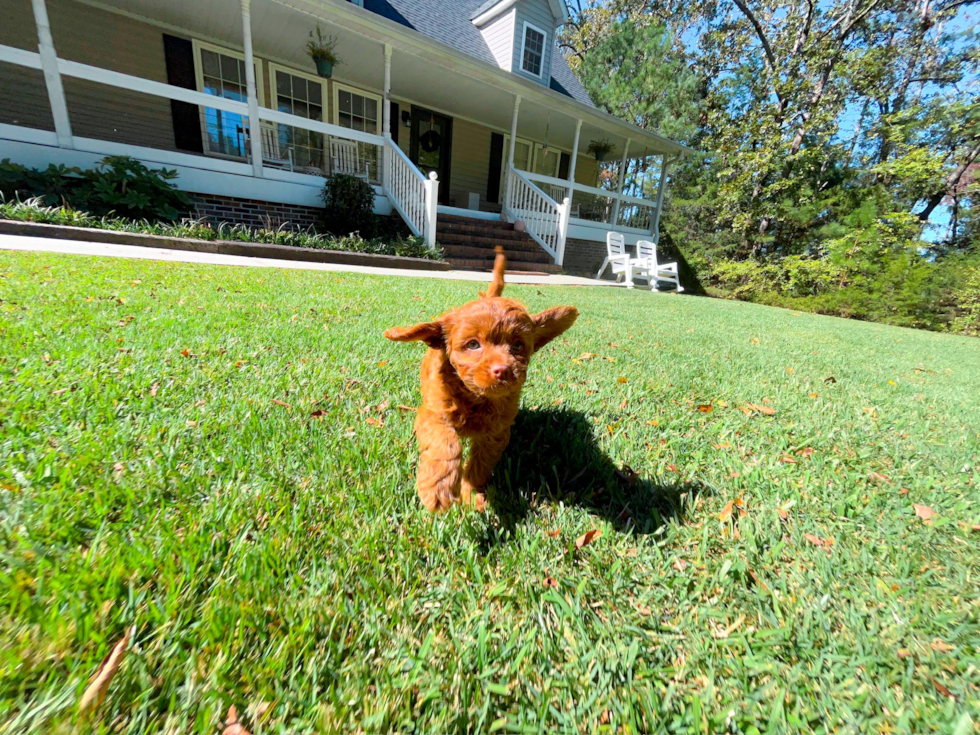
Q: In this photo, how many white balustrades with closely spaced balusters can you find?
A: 2